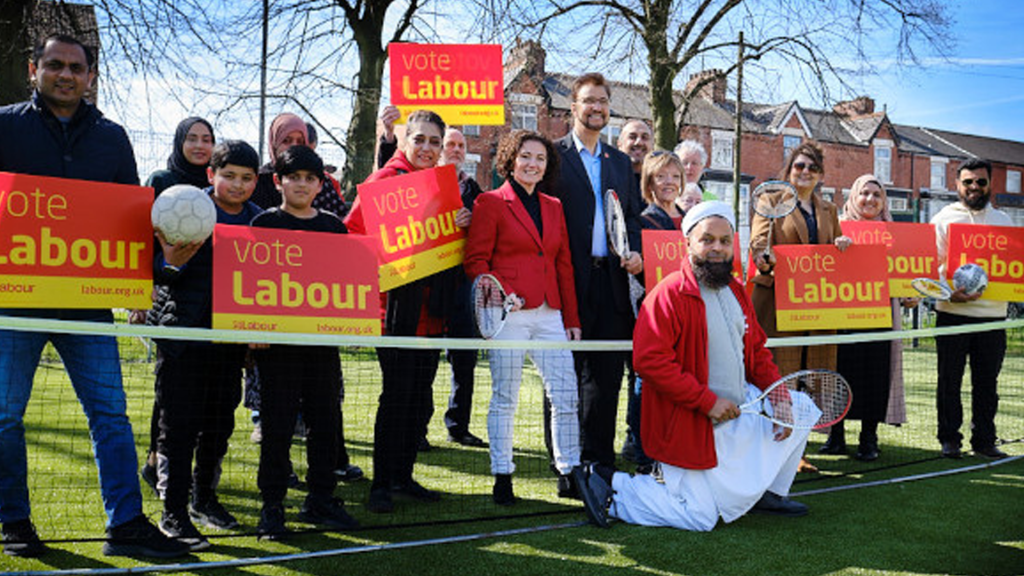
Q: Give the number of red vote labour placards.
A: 8